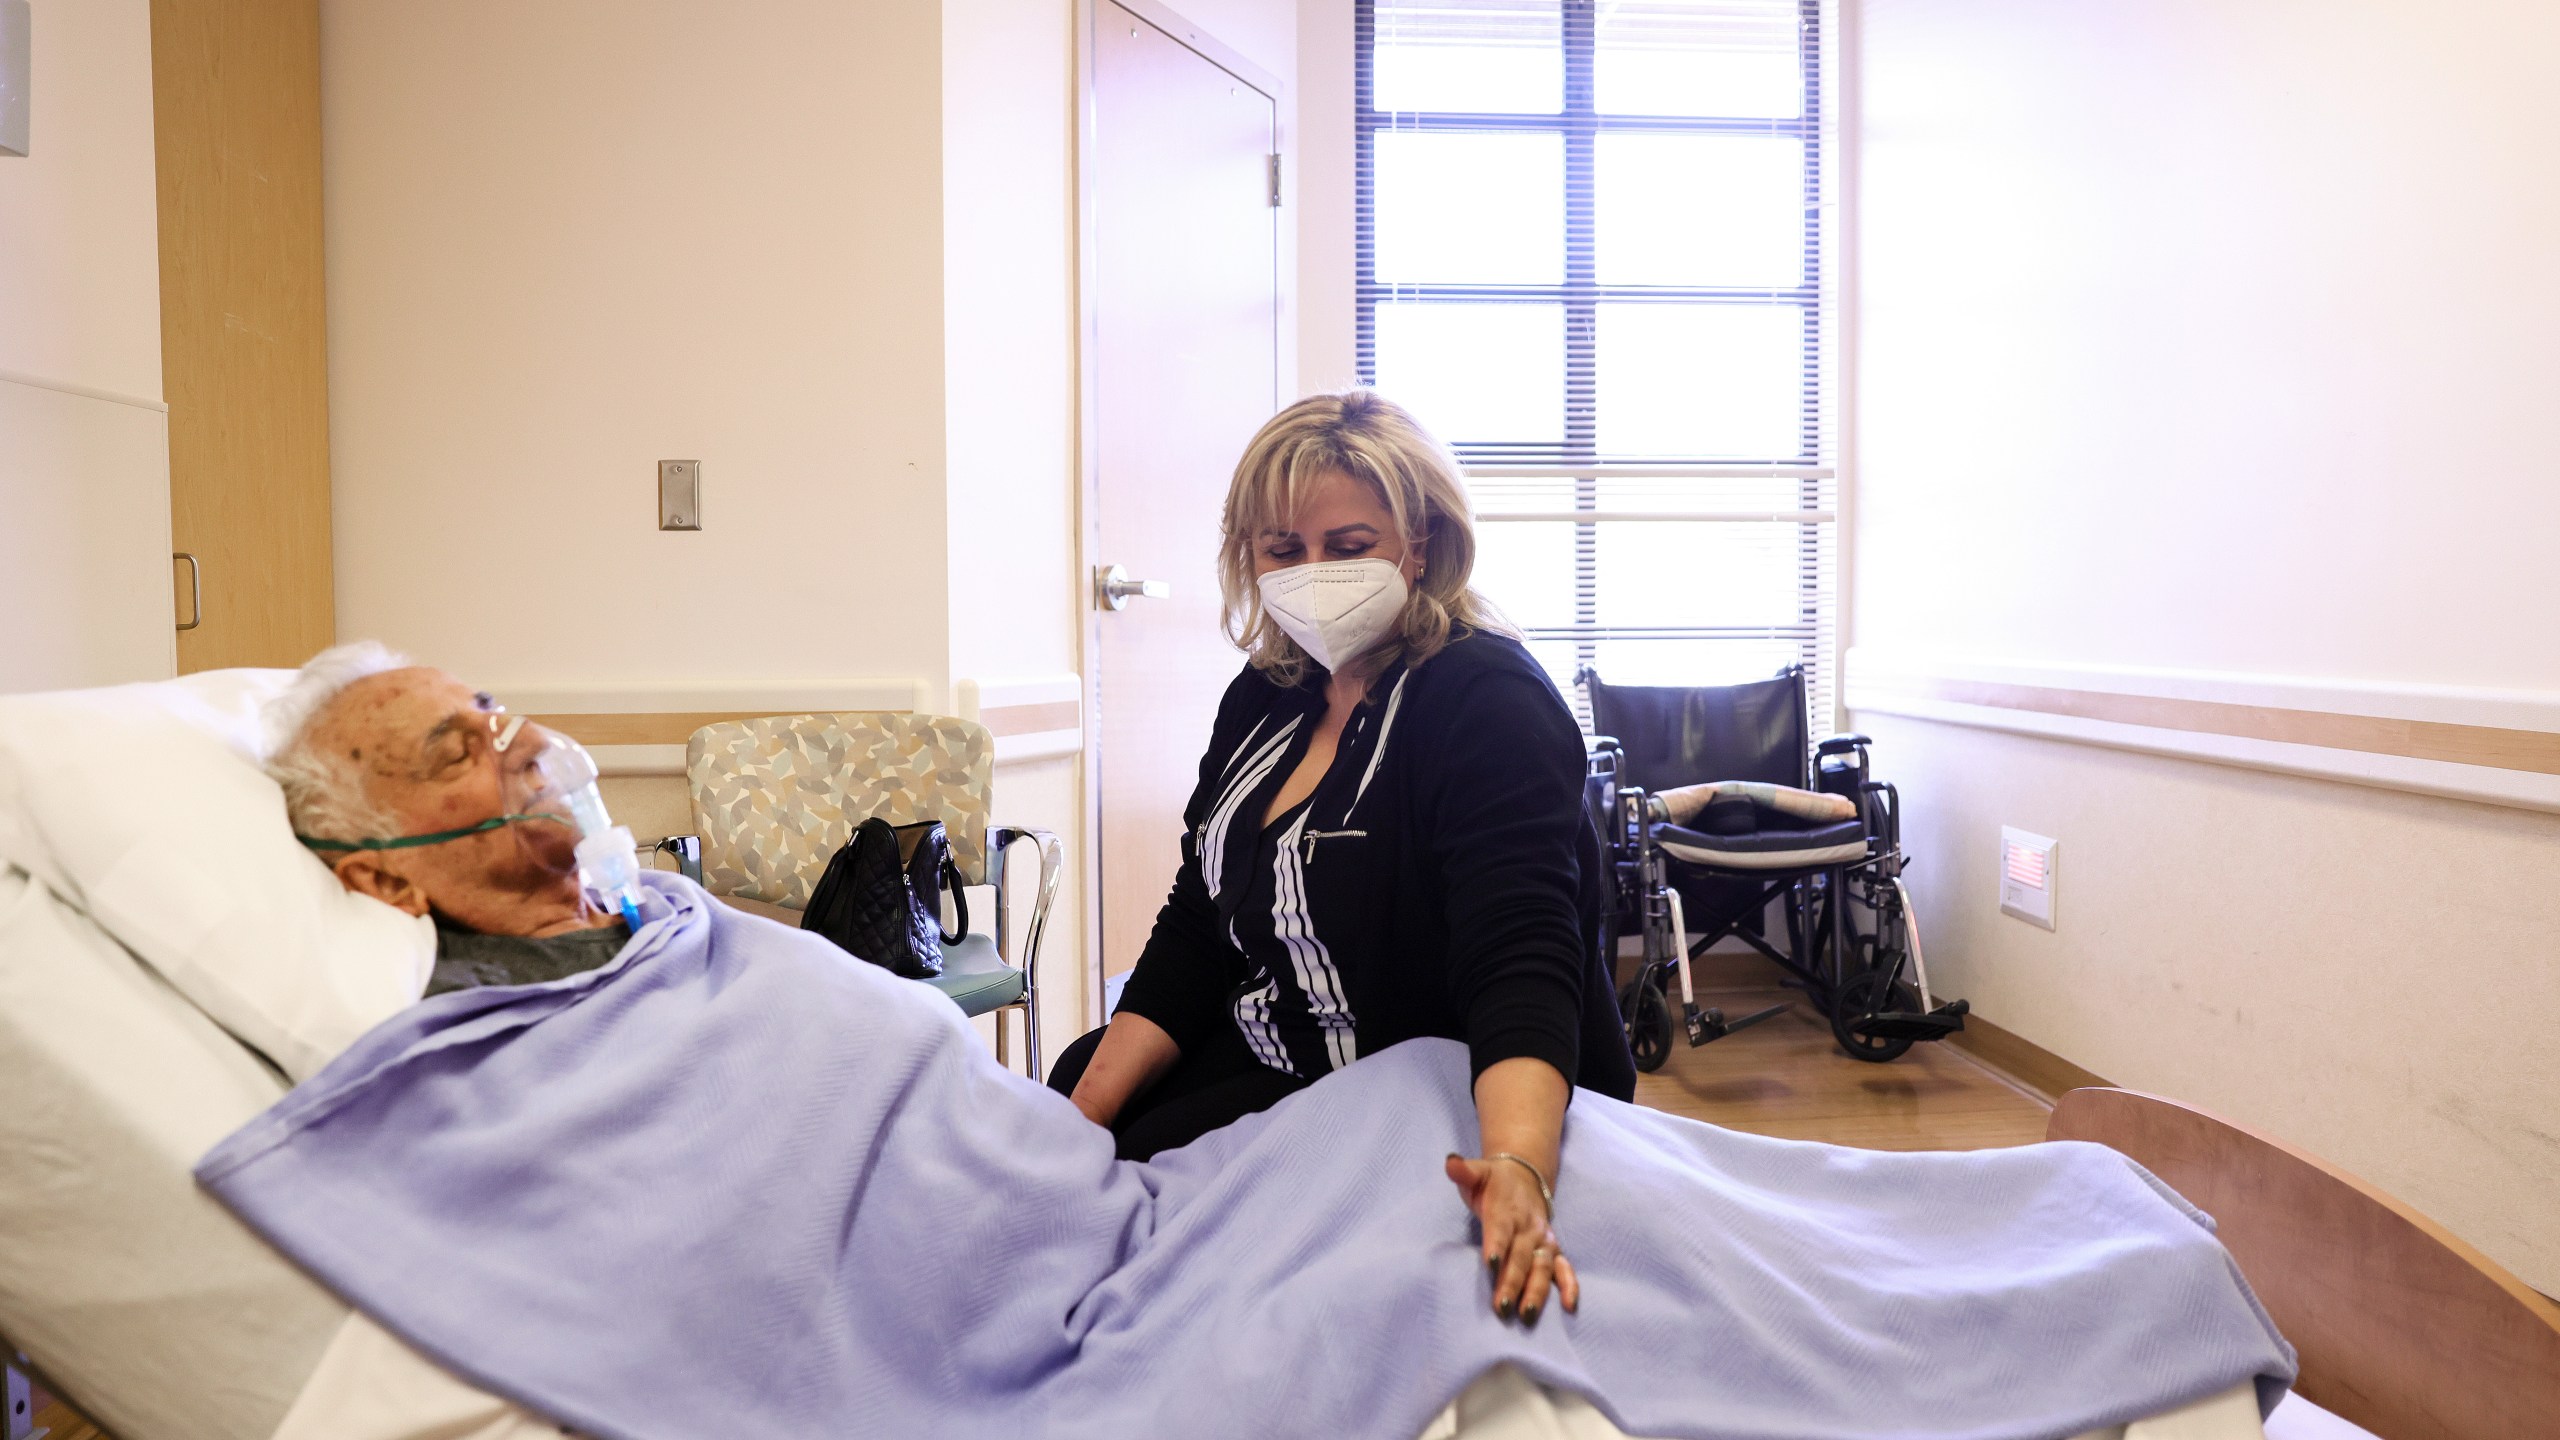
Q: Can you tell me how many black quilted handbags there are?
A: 1